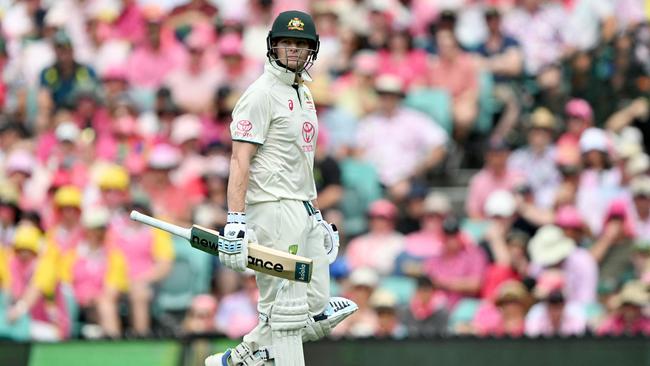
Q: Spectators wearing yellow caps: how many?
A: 3